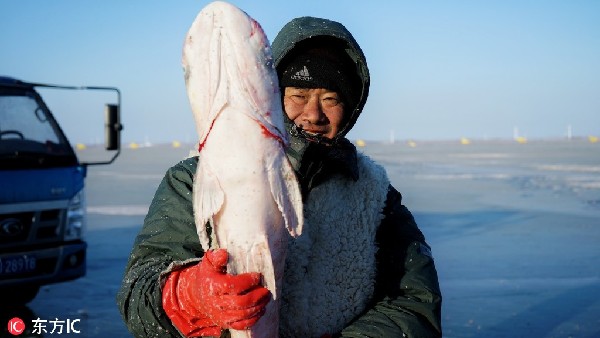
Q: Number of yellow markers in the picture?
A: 8